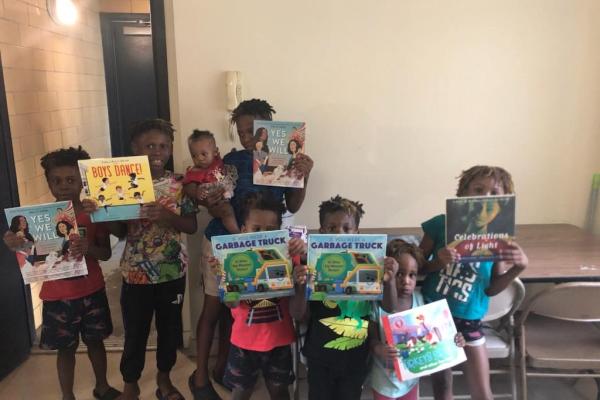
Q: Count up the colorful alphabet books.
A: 0